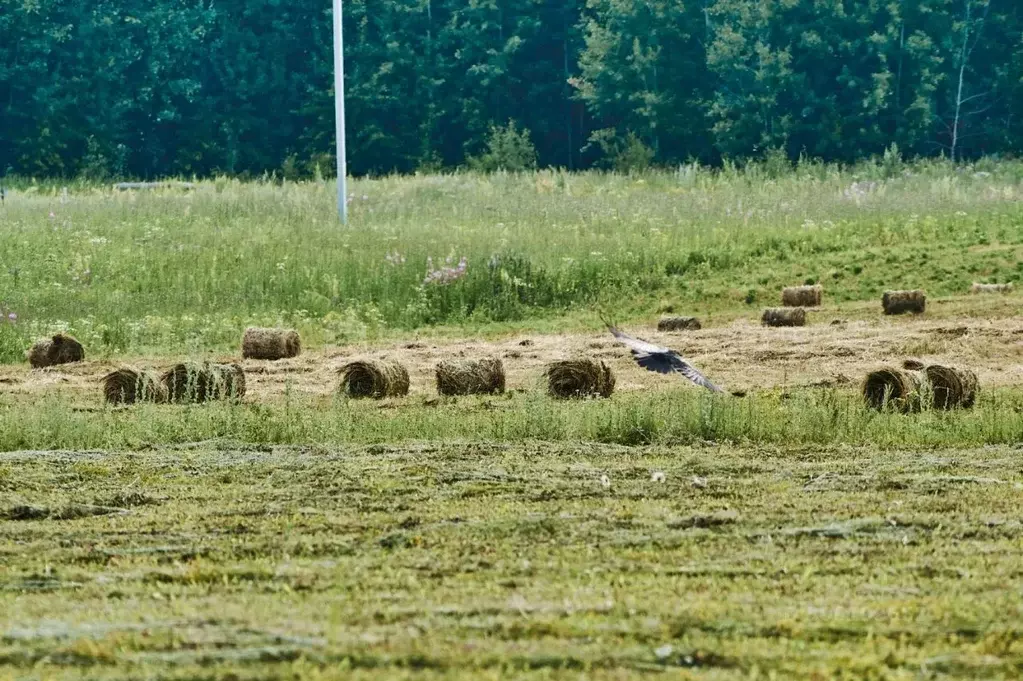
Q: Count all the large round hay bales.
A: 14